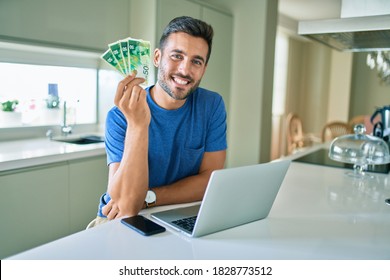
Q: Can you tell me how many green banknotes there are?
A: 4